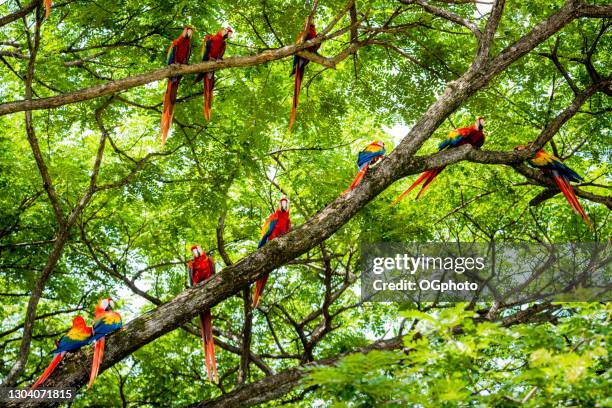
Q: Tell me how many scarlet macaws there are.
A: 10